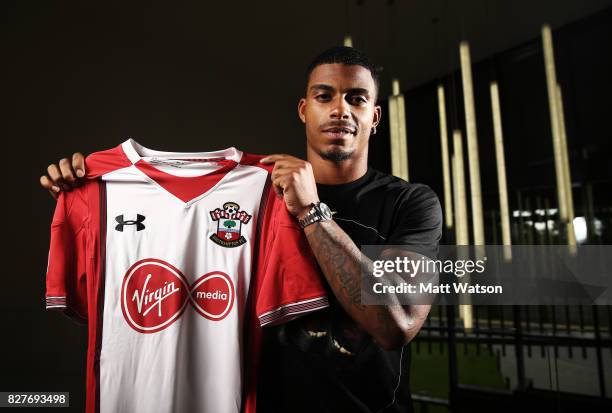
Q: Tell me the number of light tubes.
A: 11